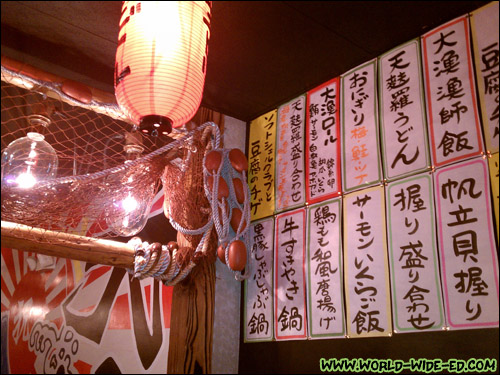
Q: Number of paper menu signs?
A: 14